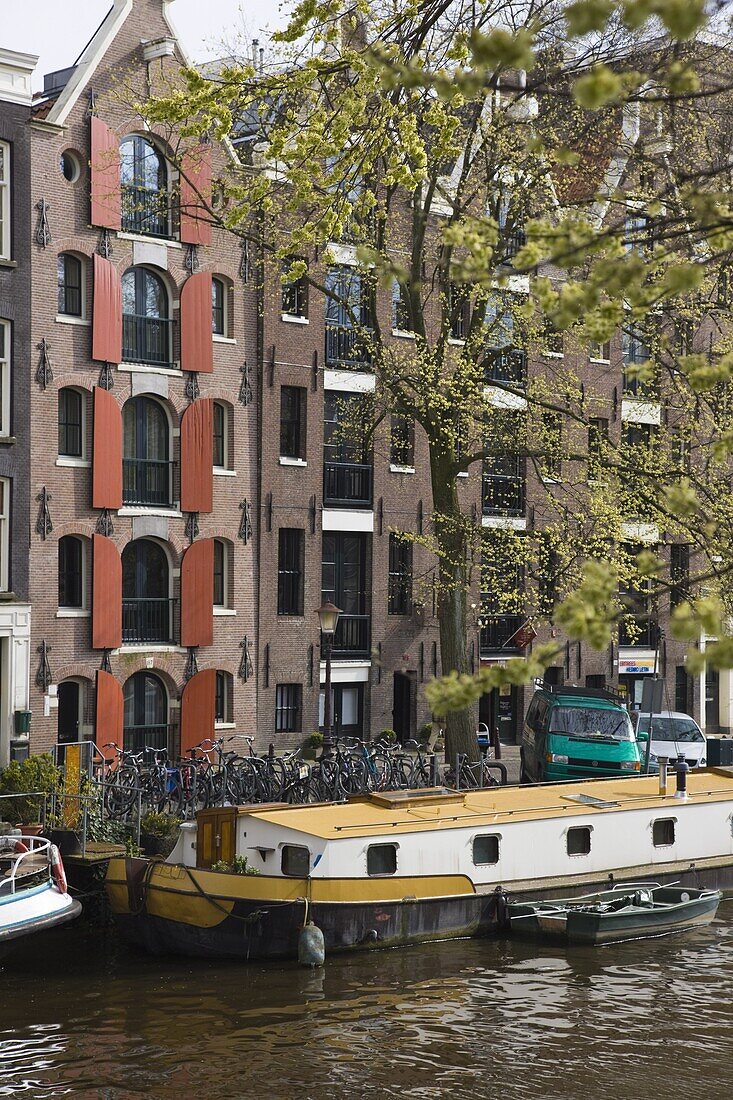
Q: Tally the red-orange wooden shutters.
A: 10